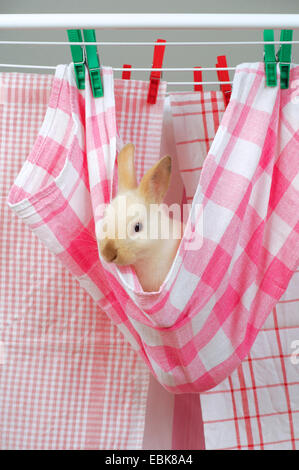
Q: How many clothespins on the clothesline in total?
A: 8